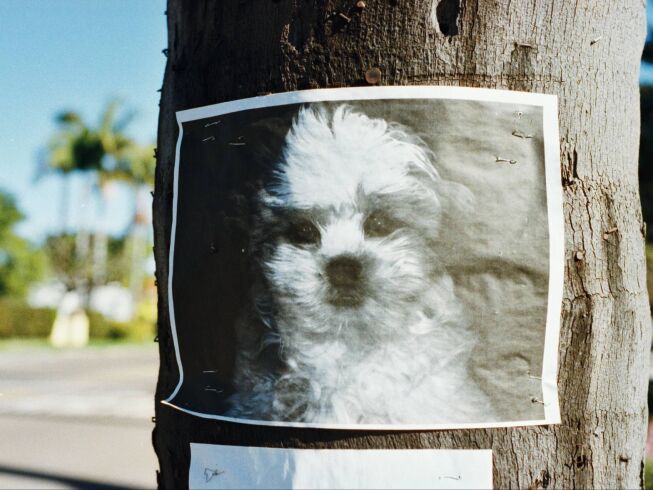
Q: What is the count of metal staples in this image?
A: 11